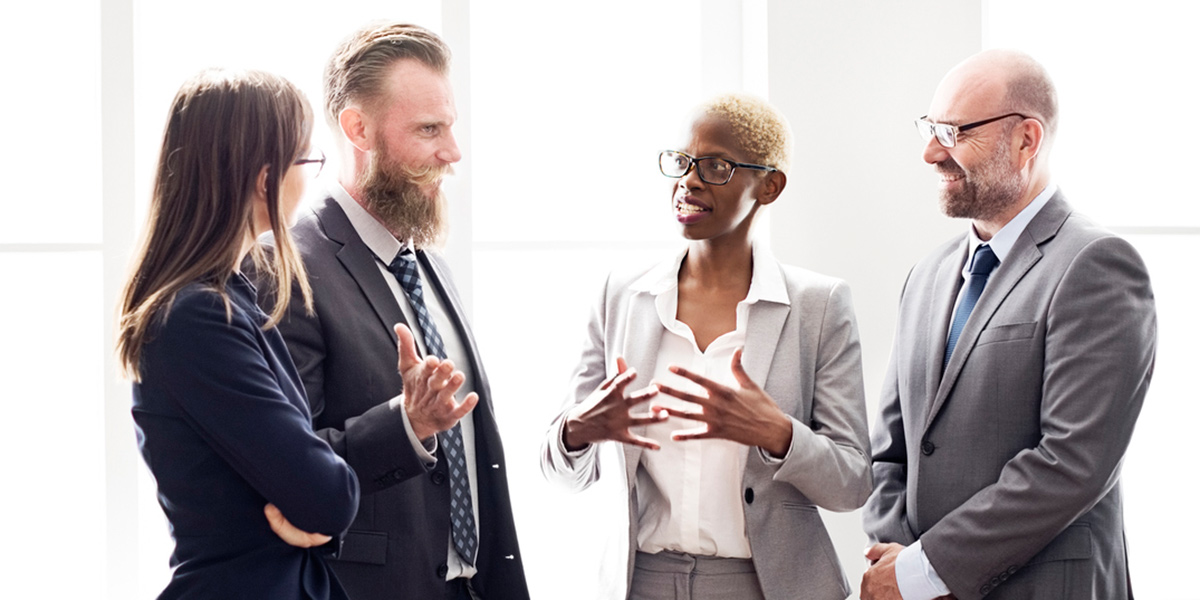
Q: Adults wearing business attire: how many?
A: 4